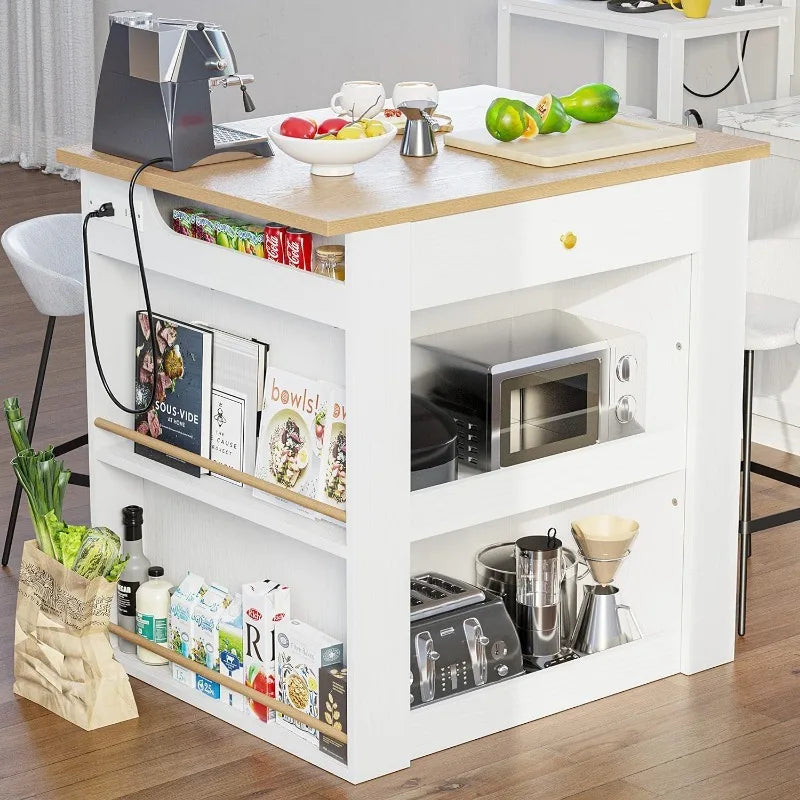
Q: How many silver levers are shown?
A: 2